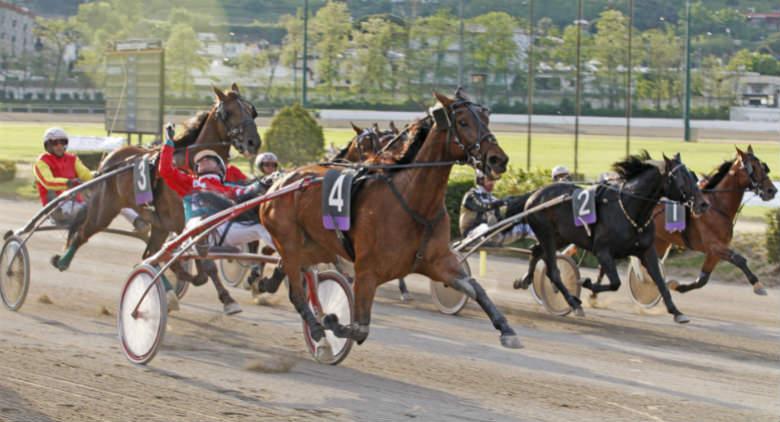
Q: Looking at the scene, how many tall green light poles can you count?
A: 2